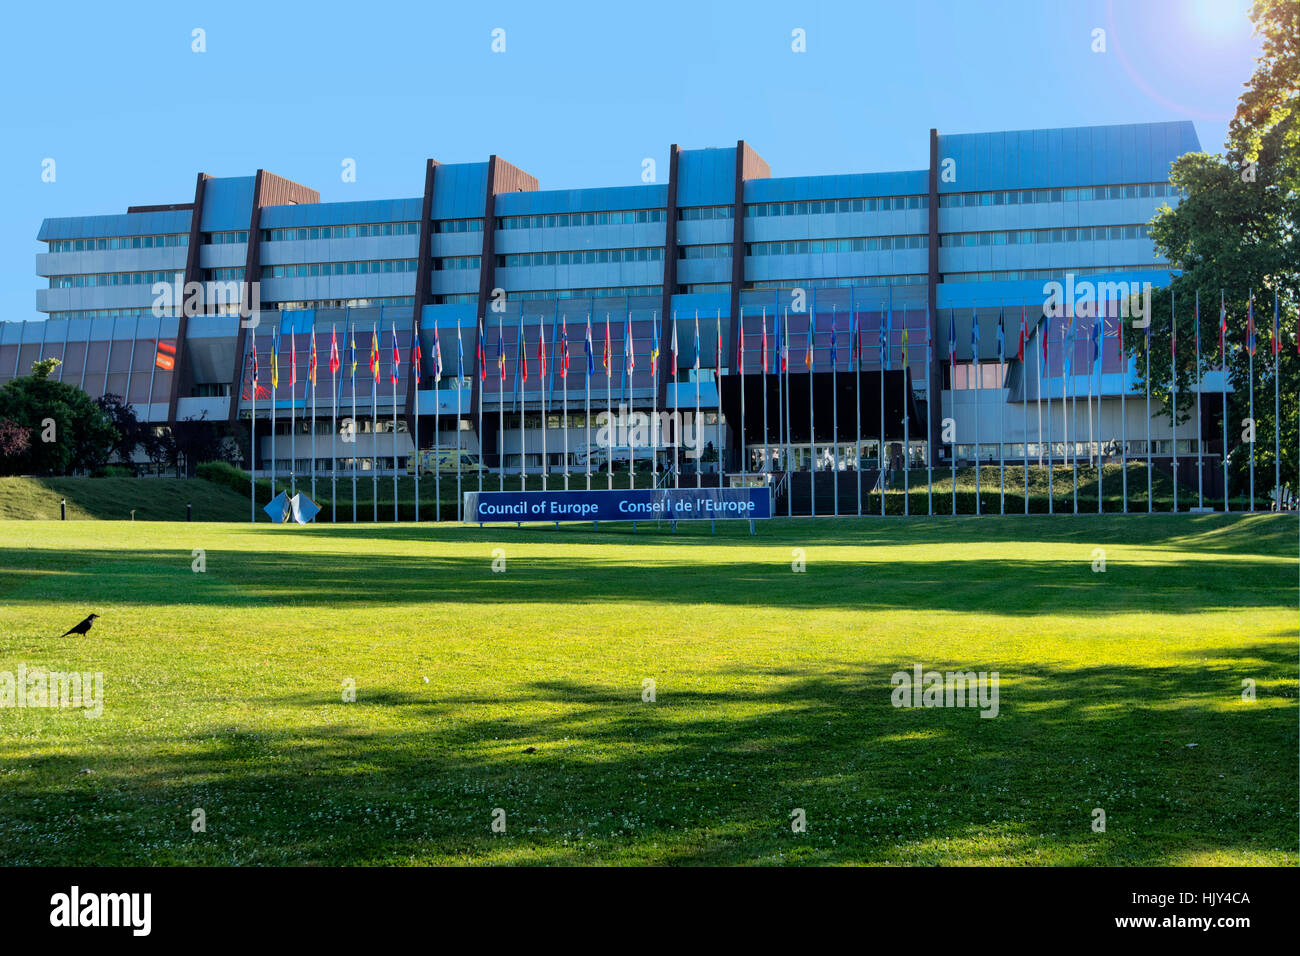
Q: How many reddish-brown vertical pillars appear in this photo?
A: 7